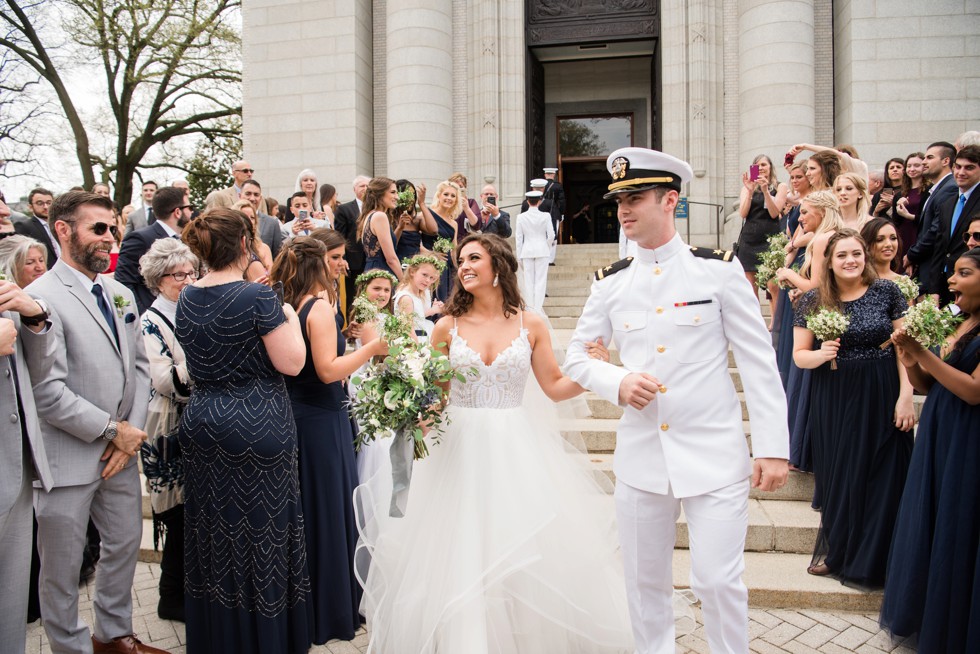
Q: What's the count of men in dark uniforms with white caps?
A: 2